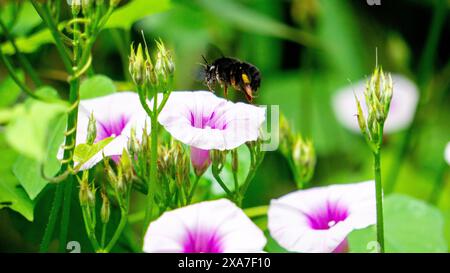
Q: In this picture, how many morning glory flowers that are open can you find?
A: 5